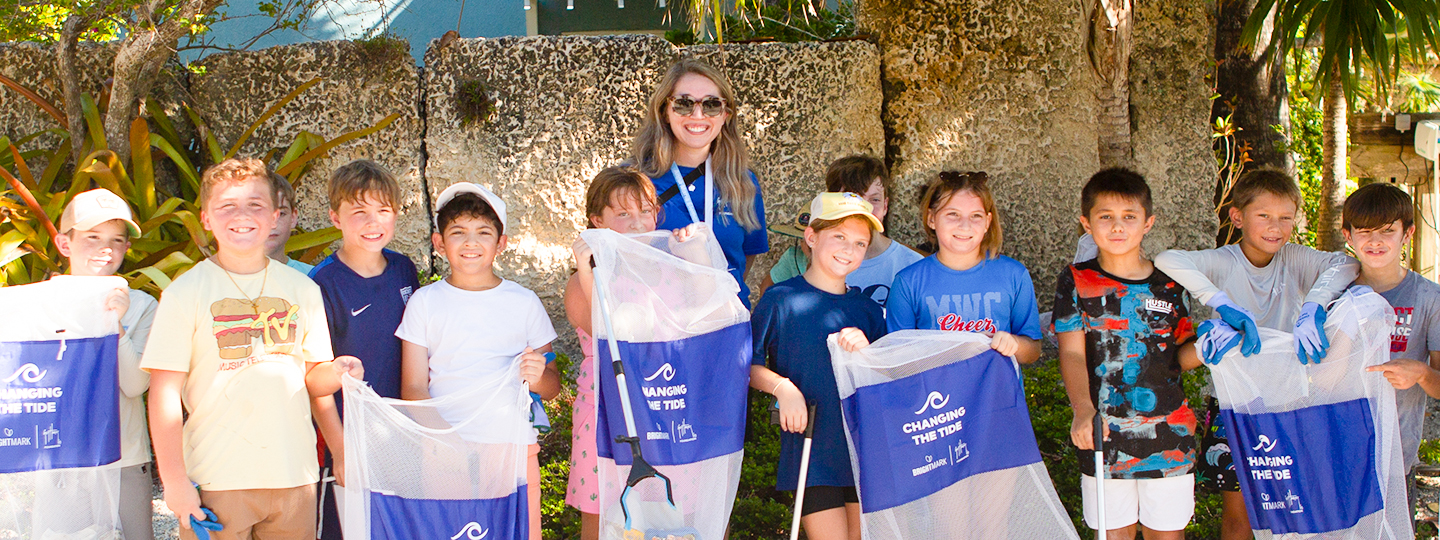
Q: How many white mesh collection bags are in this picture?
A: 5